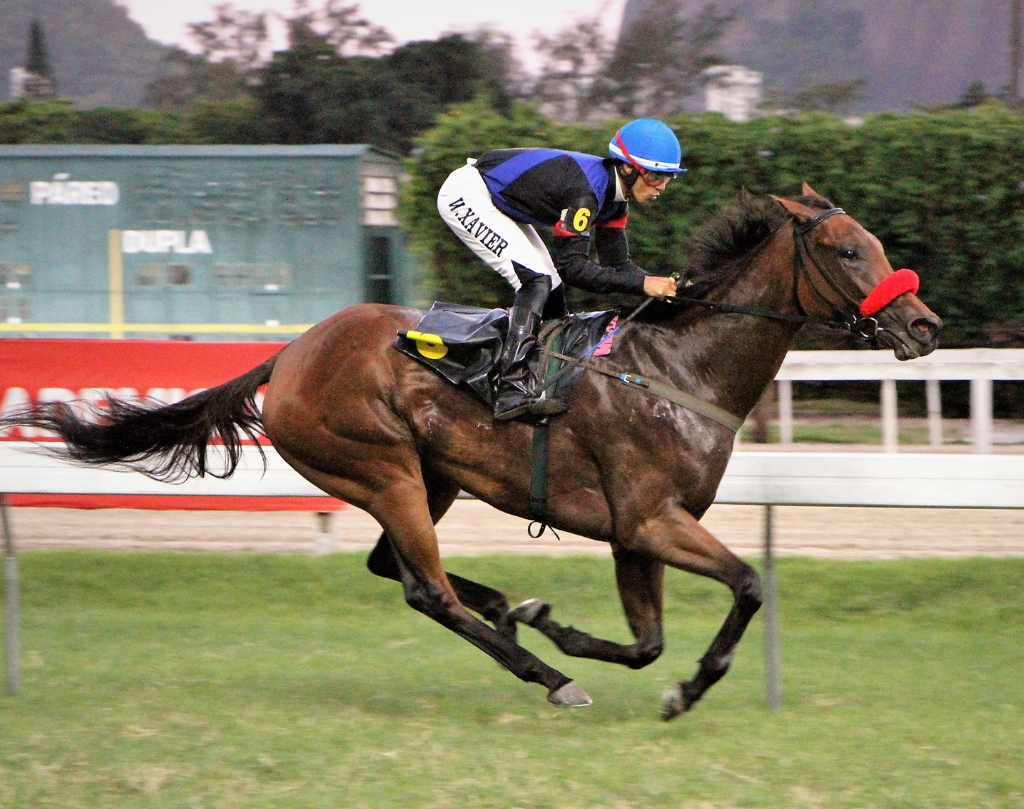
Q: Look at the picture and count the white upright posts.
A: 4